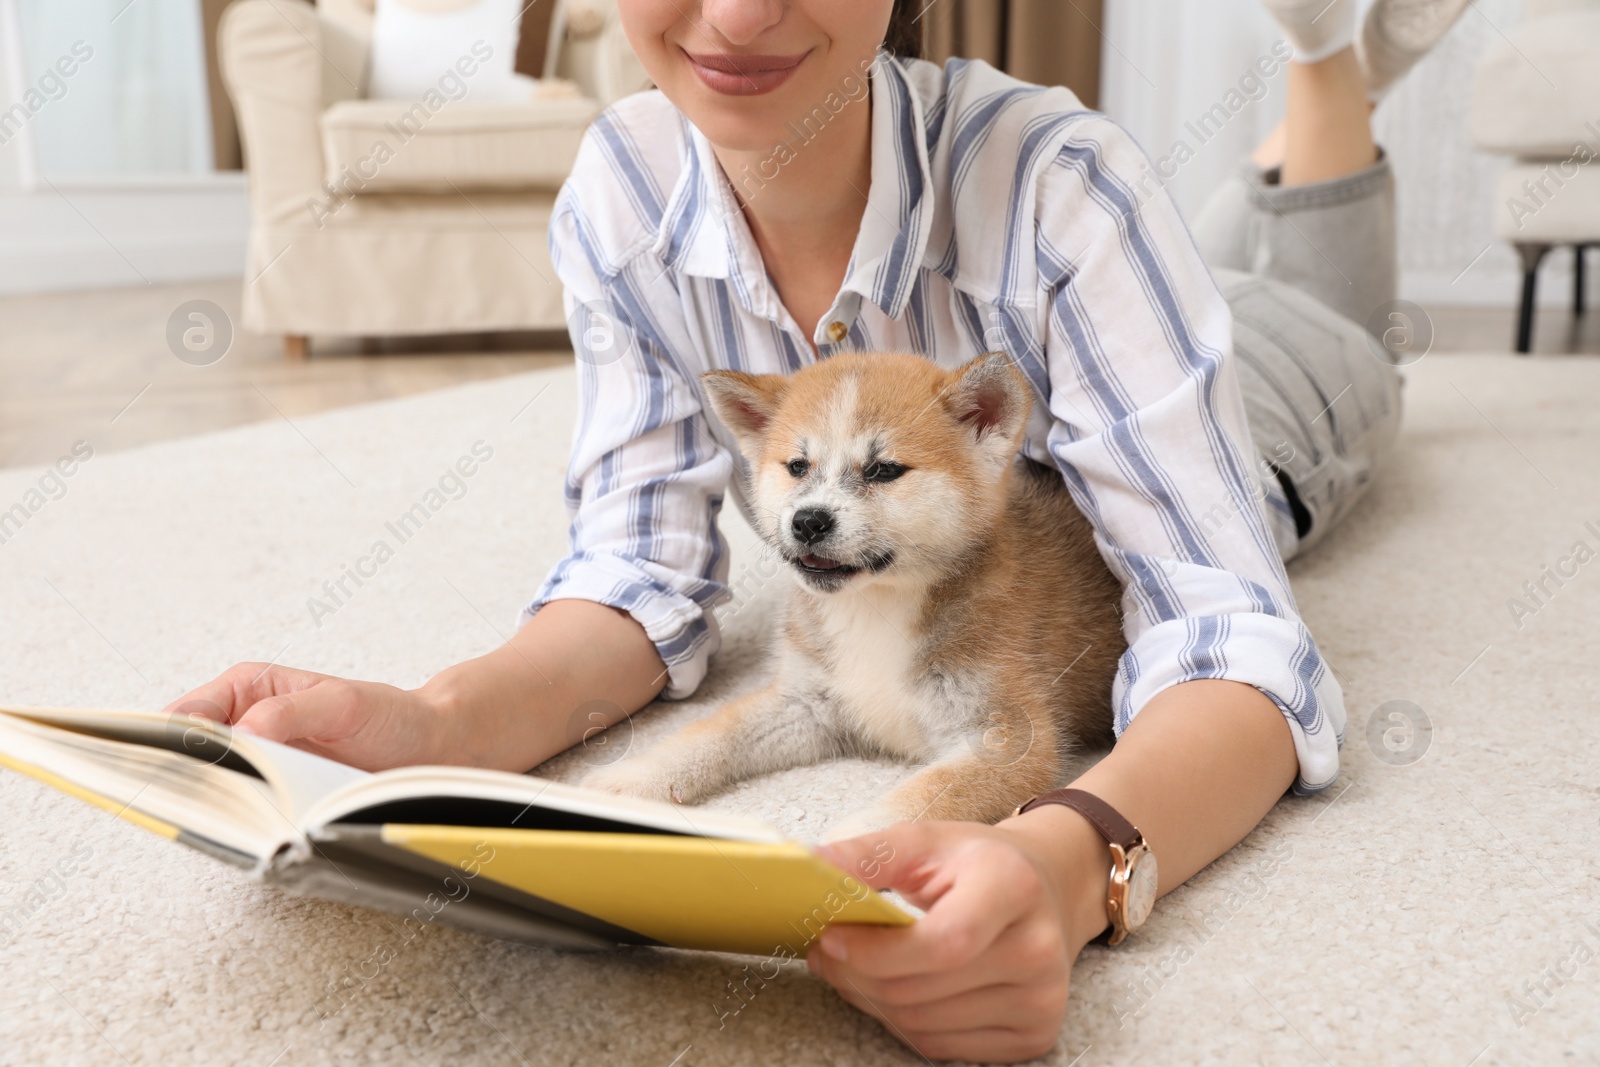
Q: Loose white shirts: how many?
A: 1